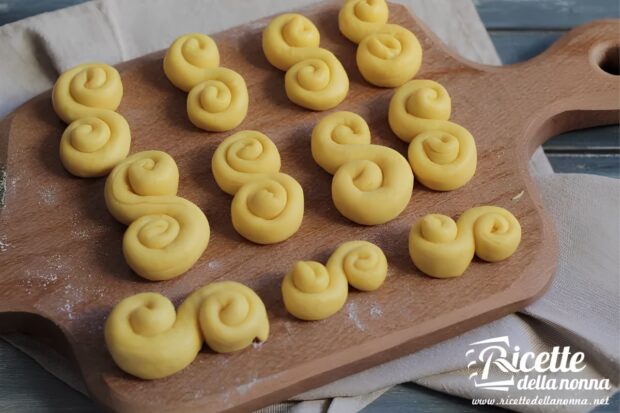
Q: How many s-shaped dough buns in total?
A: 11